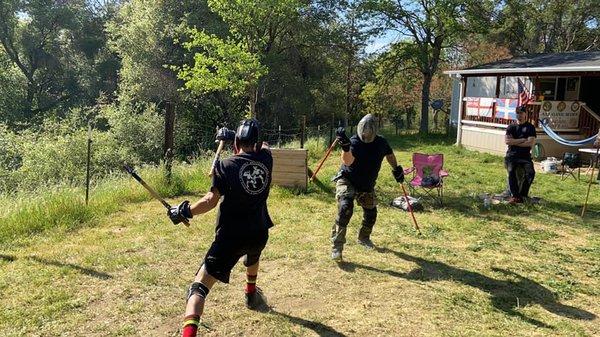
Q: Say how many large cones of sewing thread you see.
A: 0